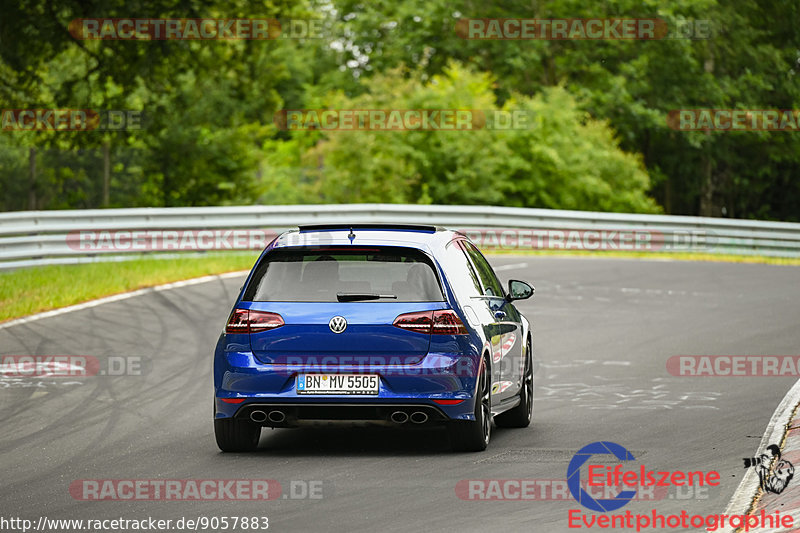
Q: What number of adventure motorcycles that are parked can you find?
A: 0